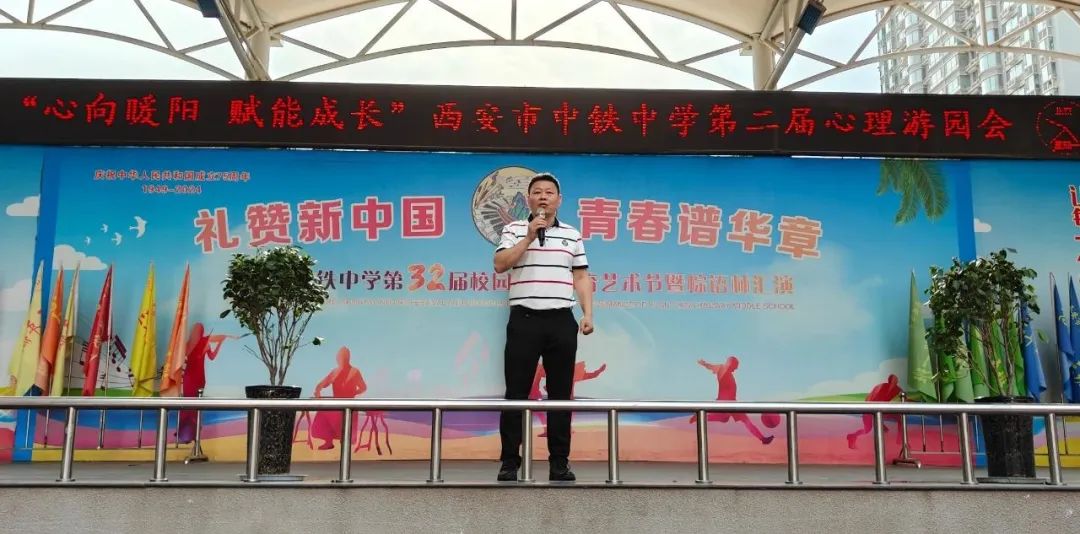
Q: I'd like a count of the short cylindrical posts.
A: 12